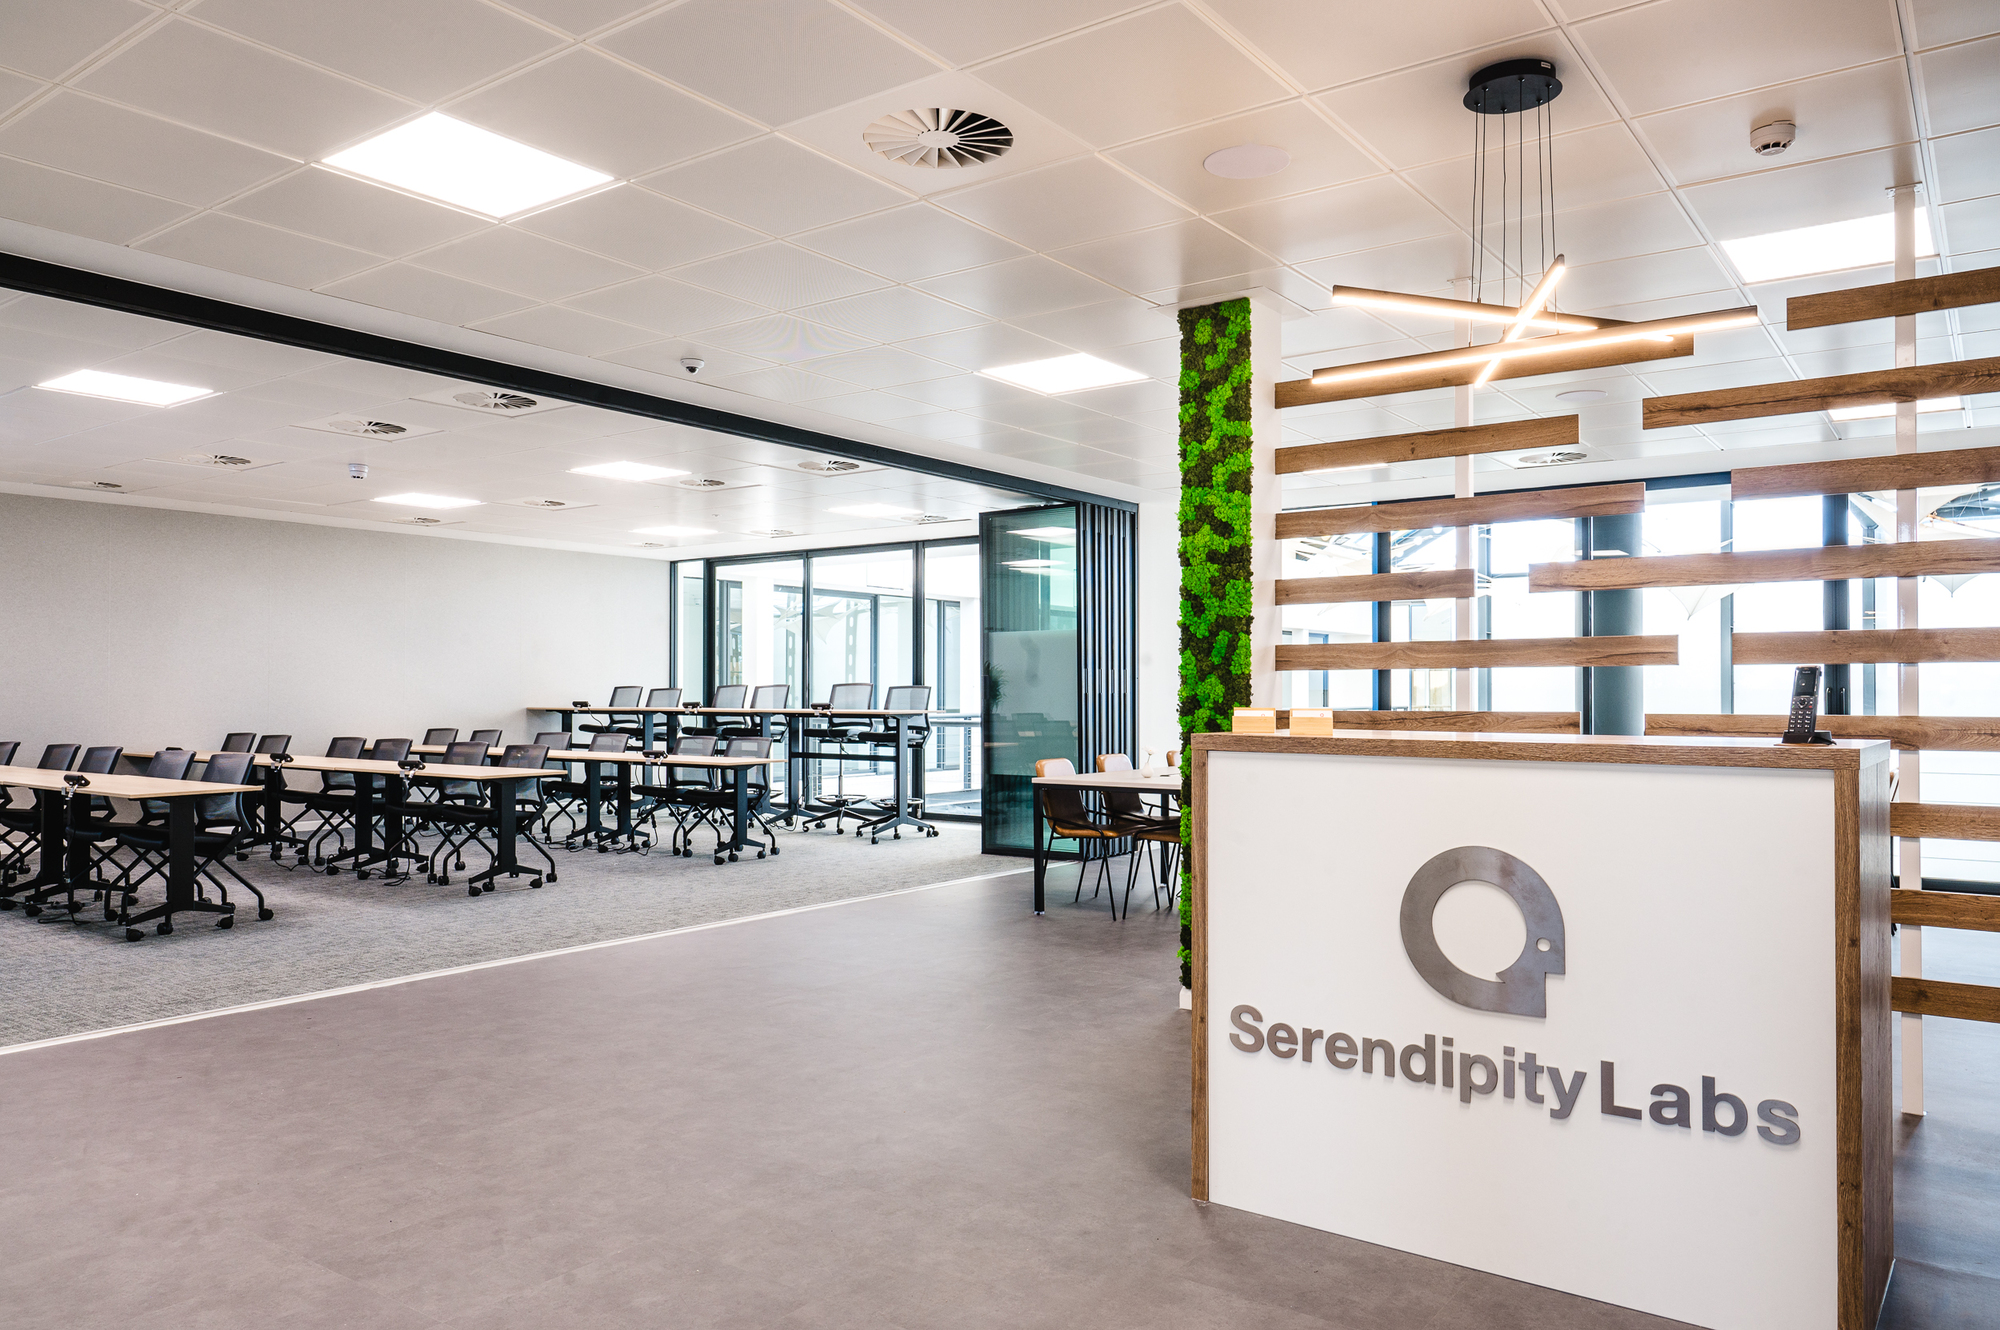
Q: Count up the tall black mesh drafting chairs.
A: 6